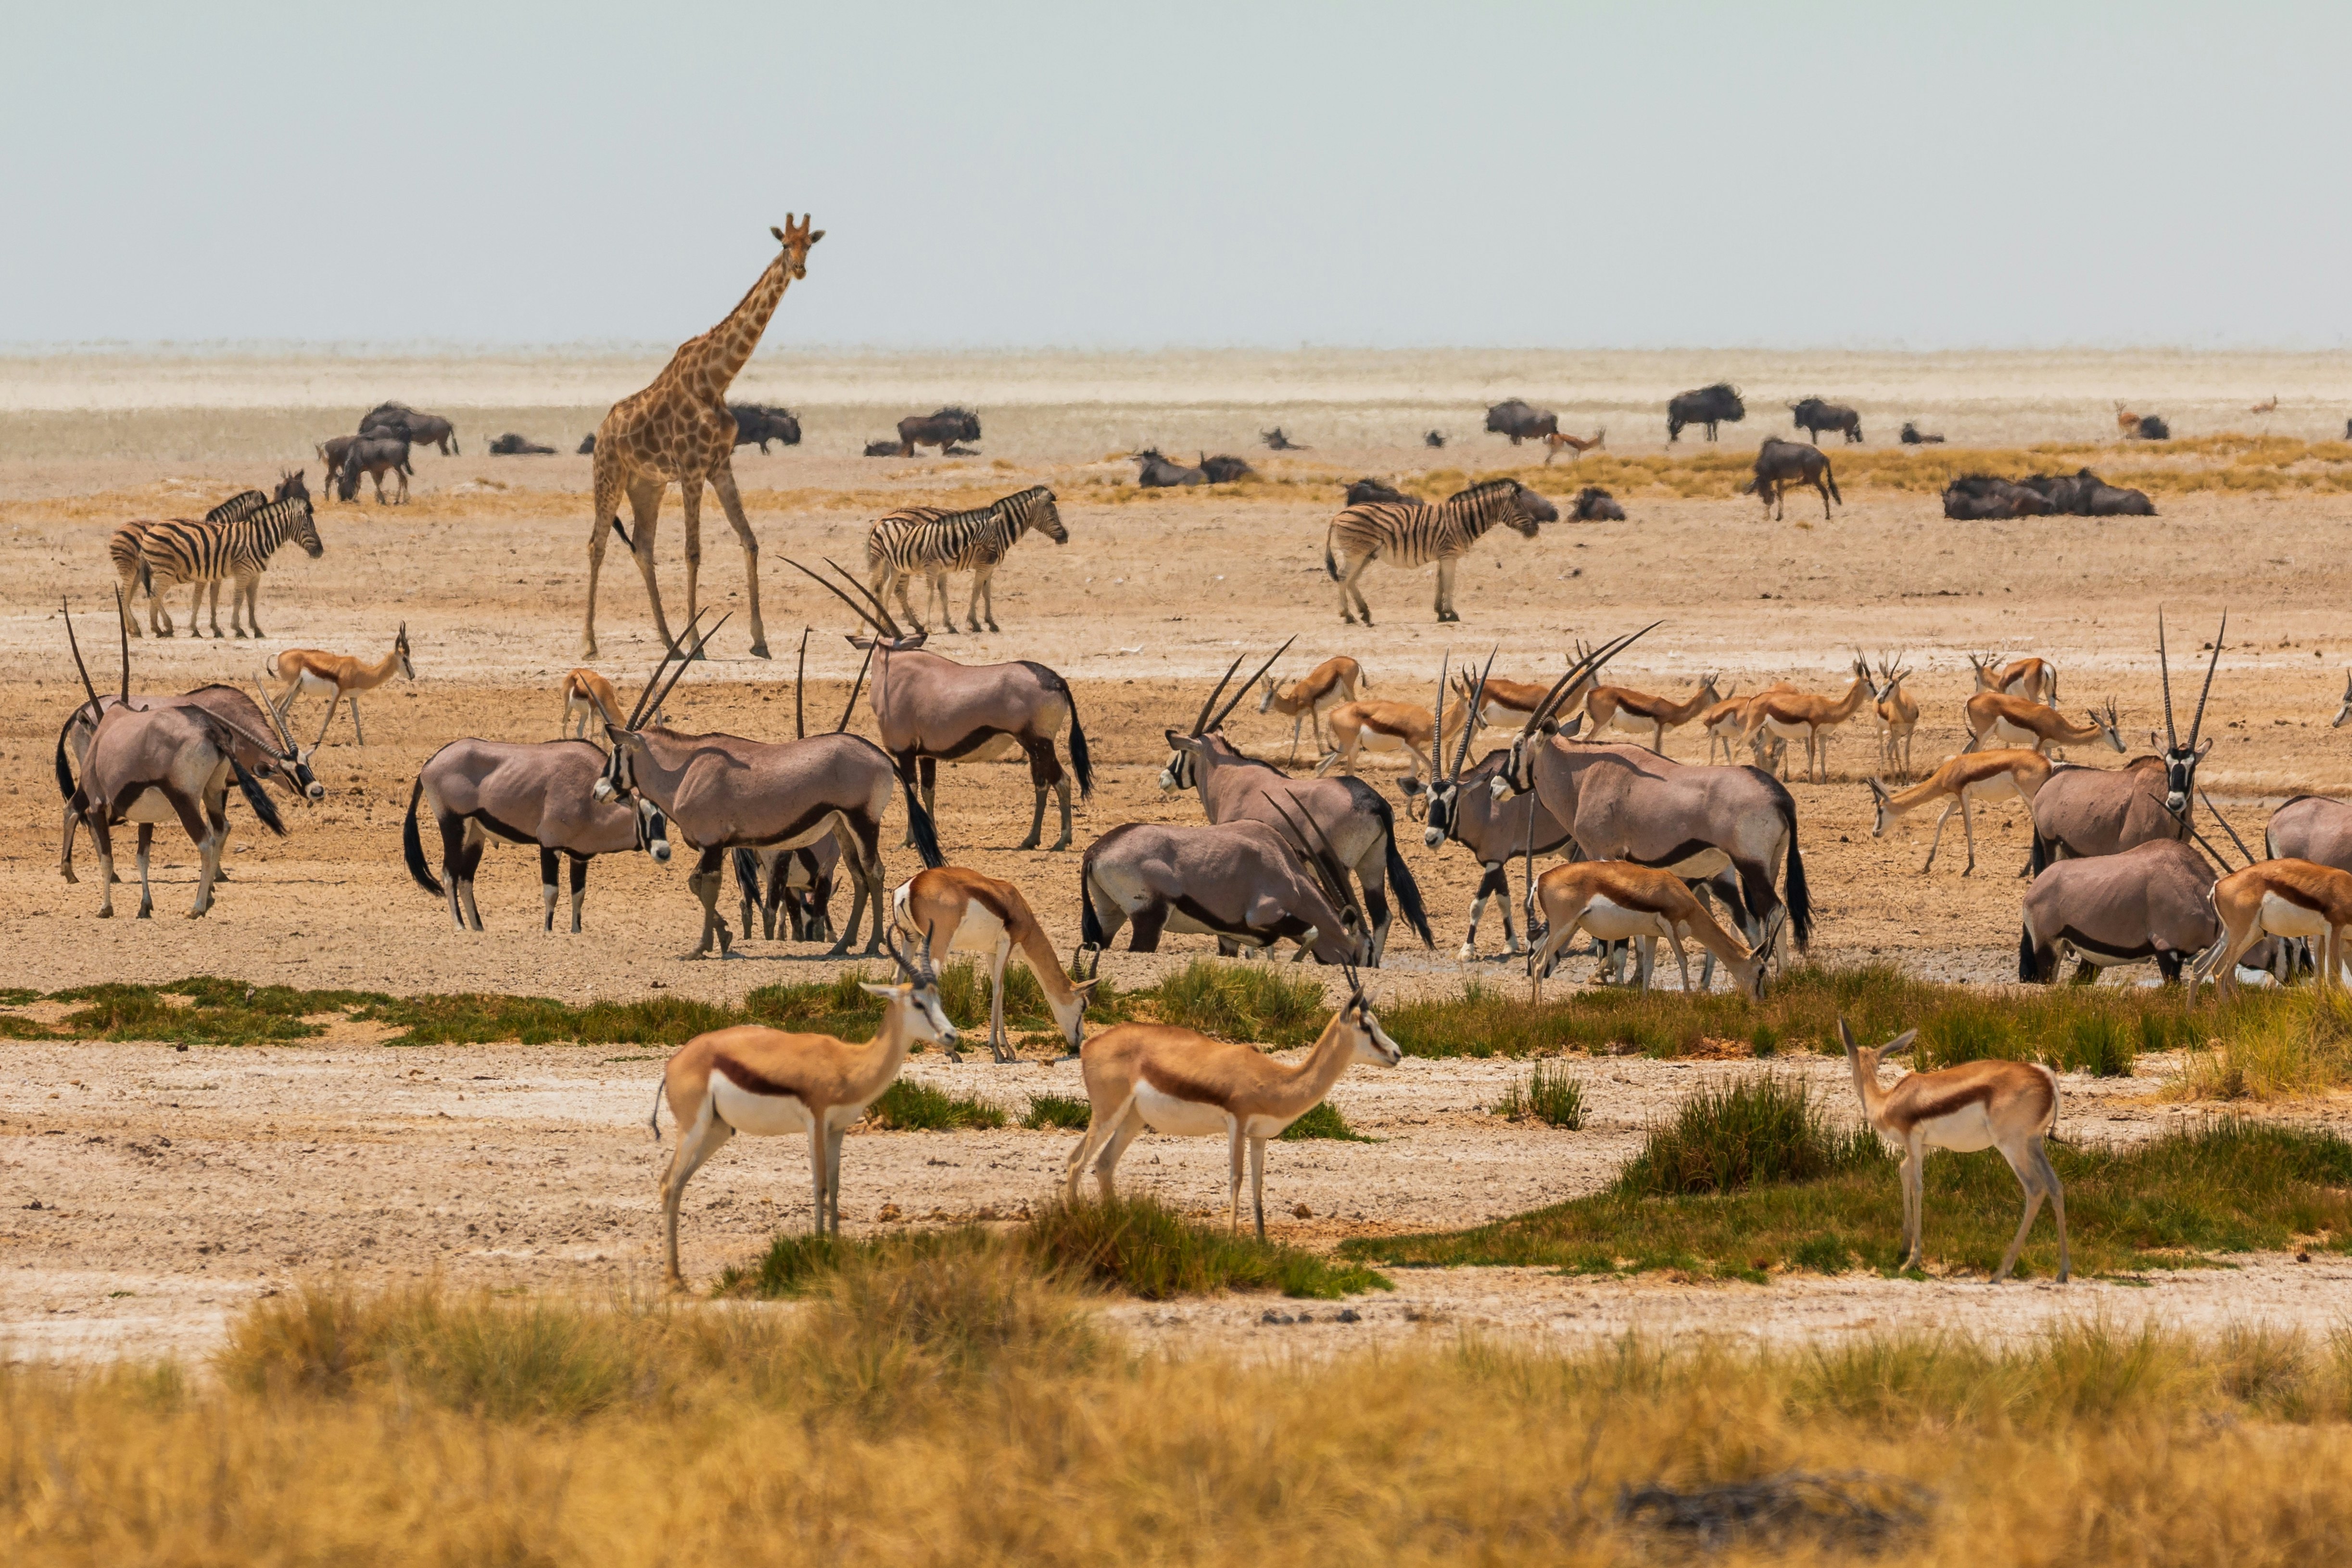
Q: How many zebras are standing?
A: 5